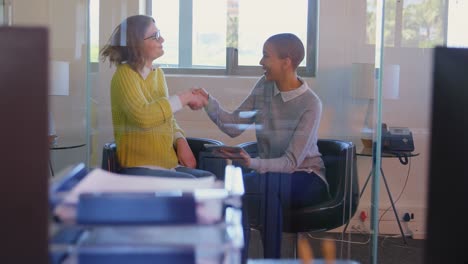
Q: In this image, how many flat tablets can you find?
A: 1